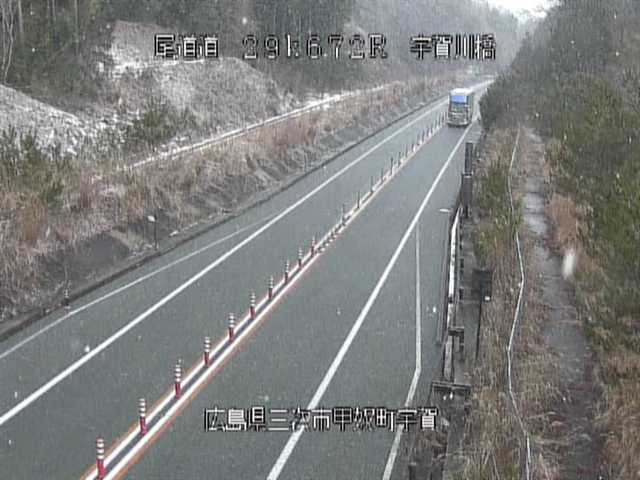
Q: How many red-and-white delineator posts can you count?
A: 10